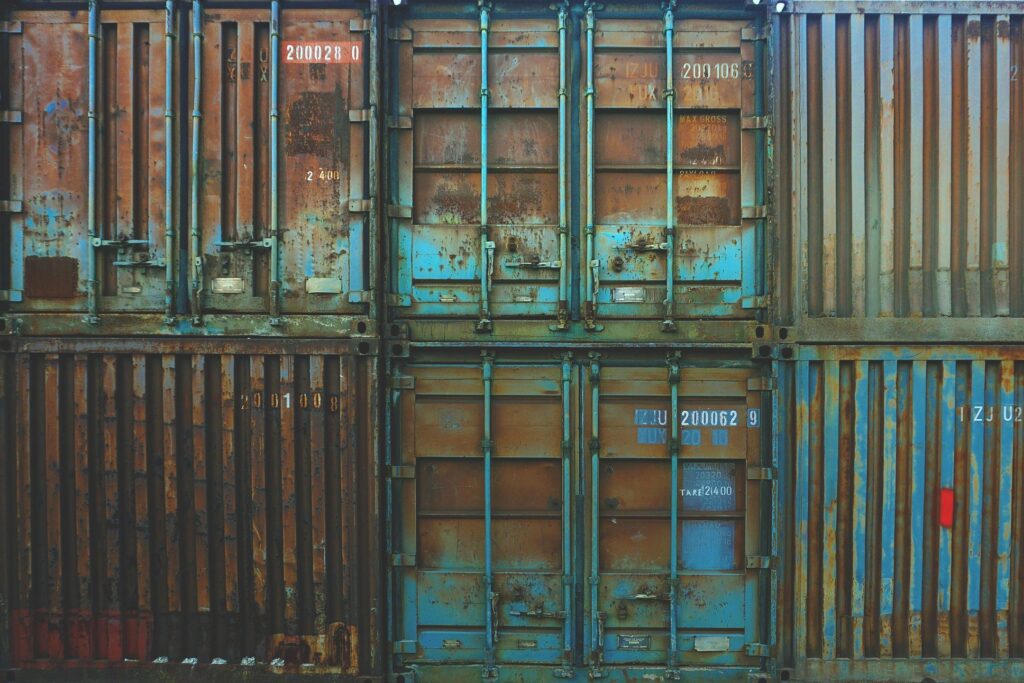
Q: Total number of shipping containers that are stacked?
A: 6